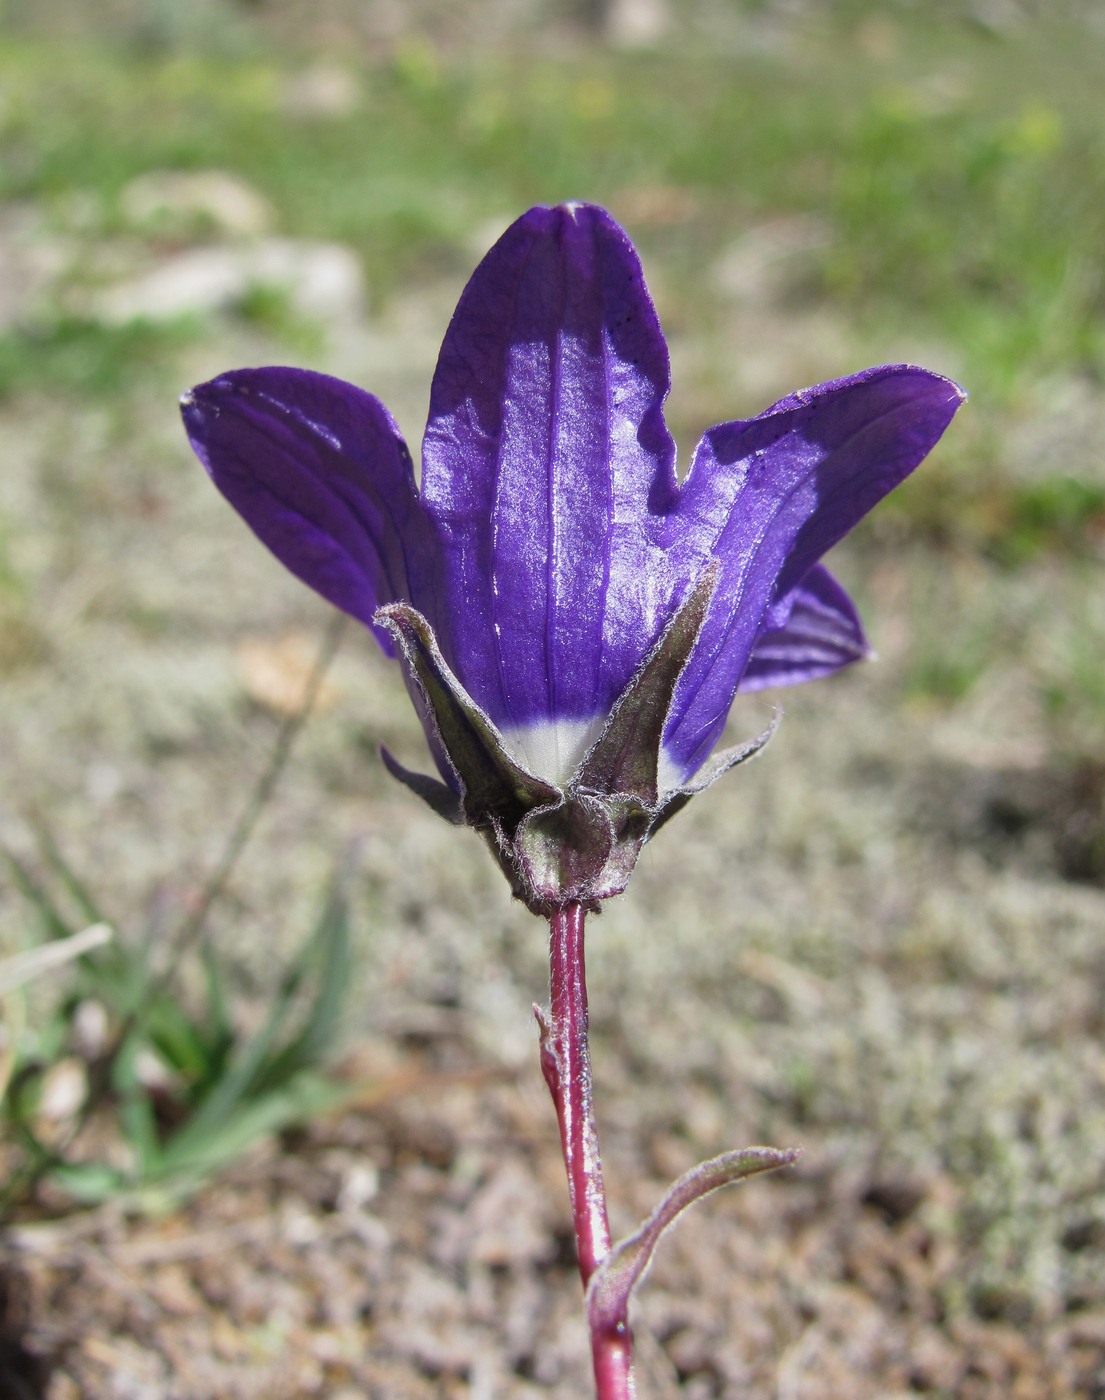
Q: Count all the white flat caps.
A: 0